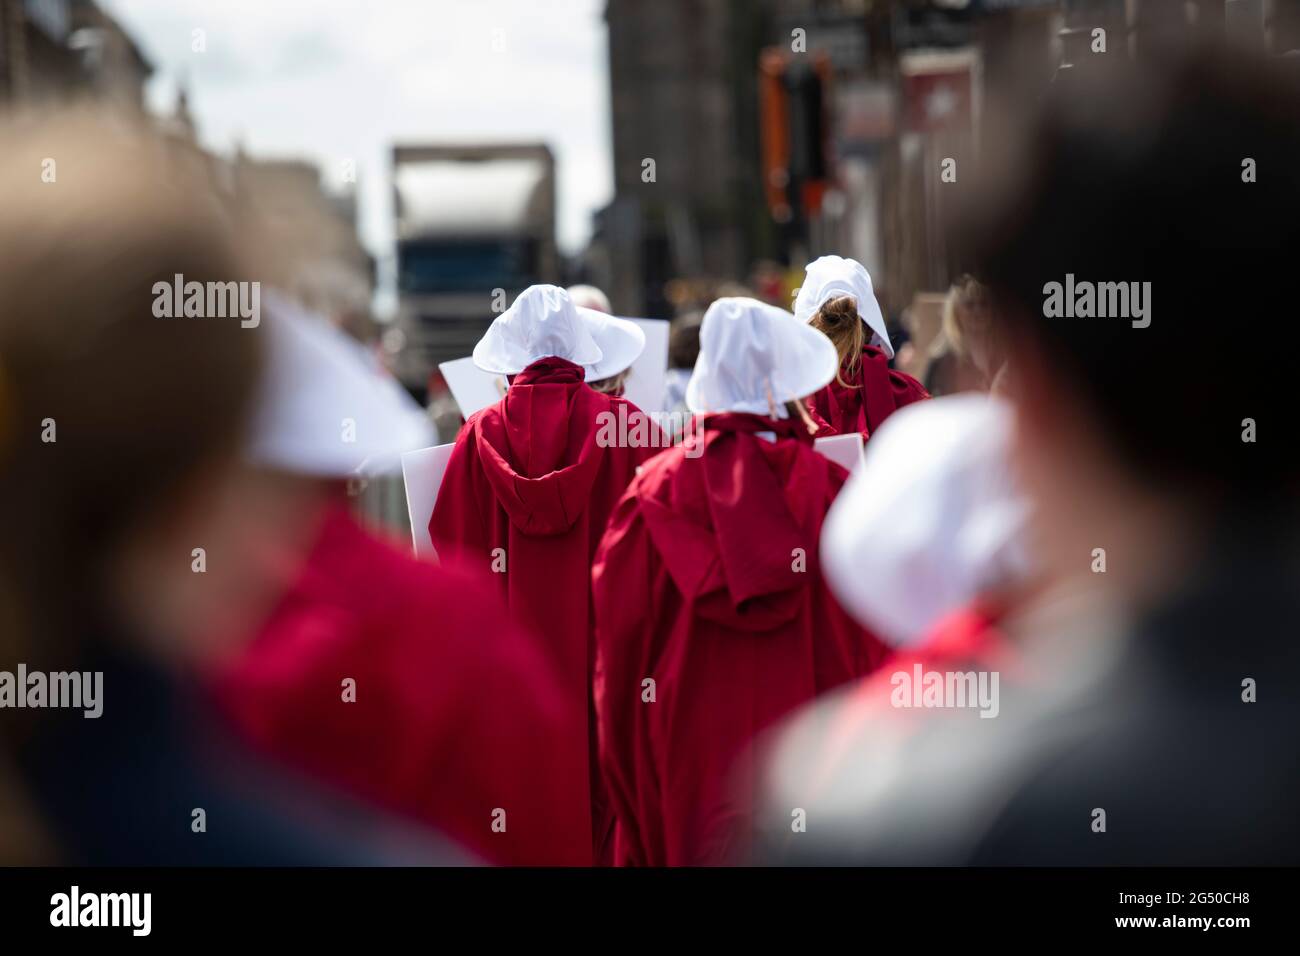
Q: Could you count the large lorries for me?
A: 1